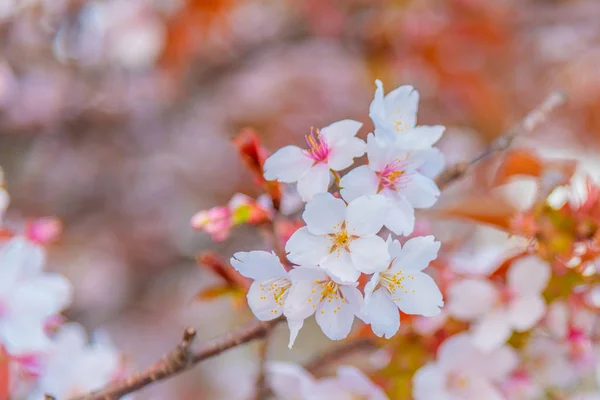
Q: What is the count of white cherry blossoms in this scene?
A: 7